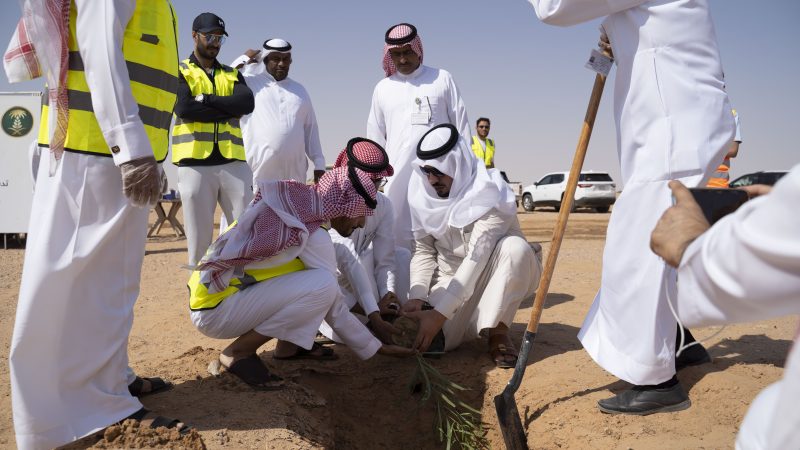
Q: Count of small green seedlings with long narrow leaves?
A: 1